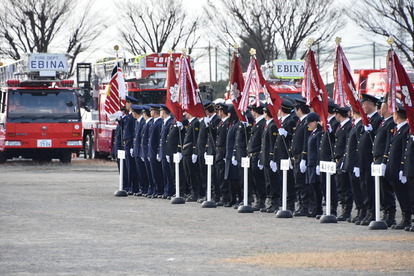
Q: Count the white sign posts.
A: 7